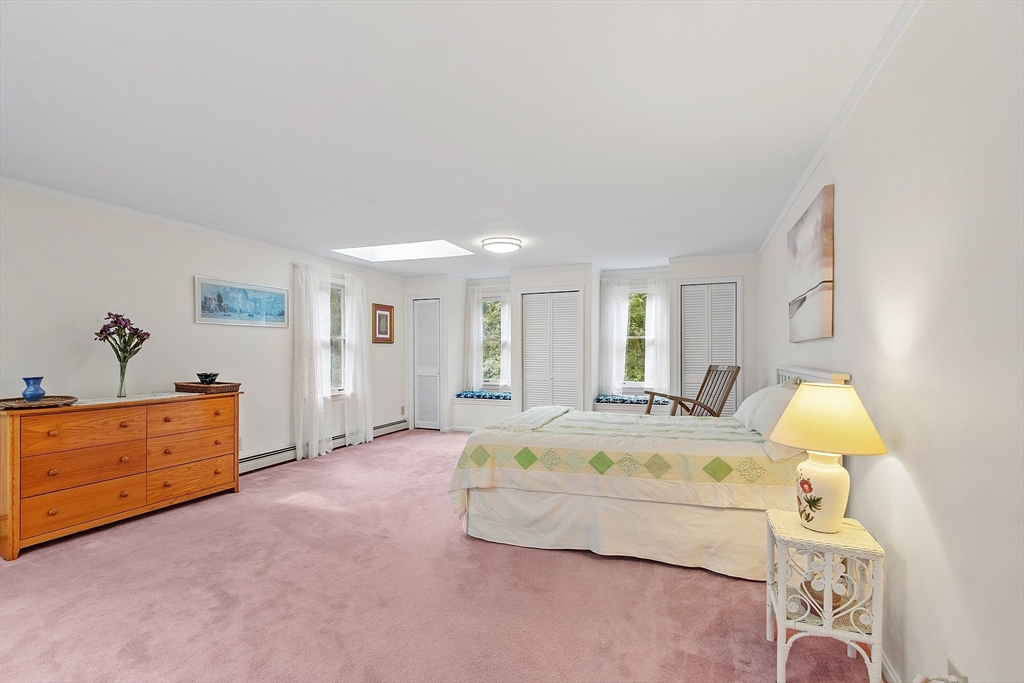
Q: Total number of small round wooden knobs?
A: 12